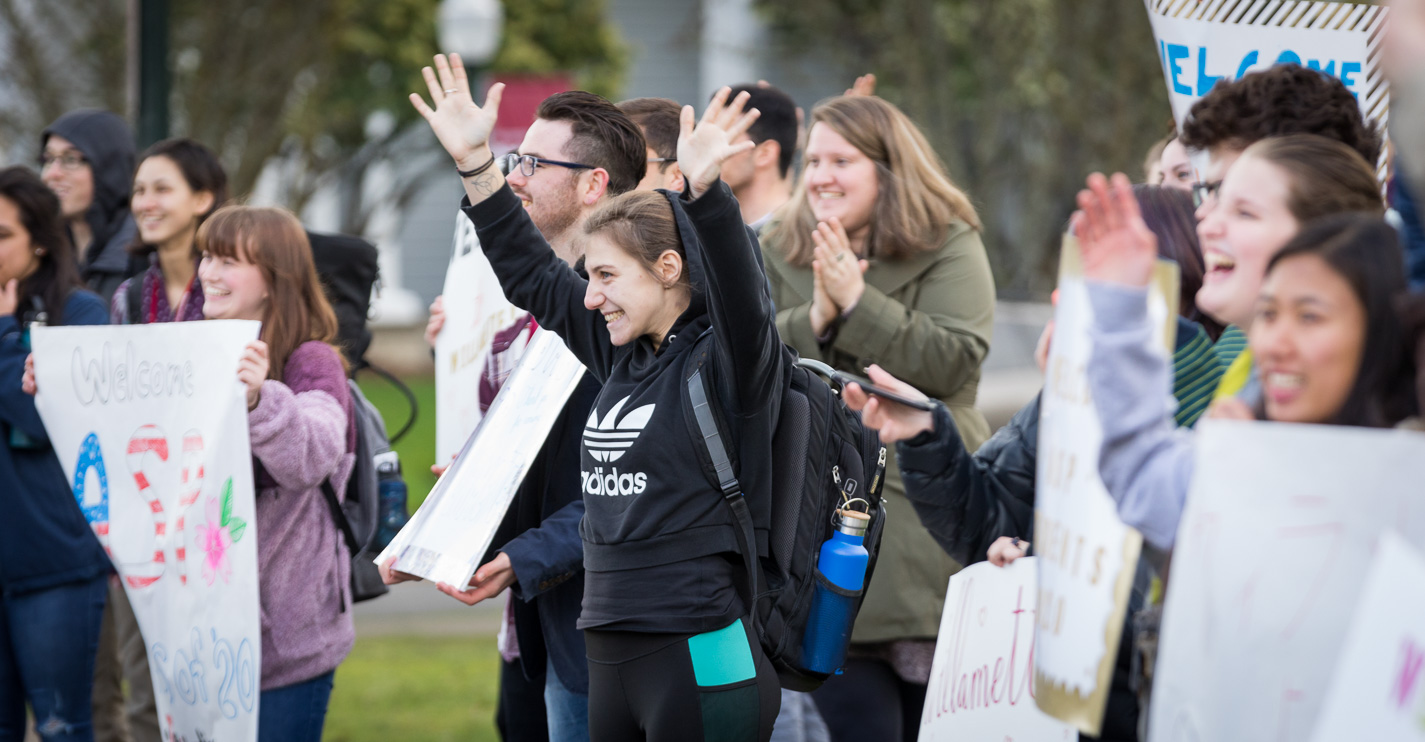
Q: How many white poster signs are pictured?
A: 8